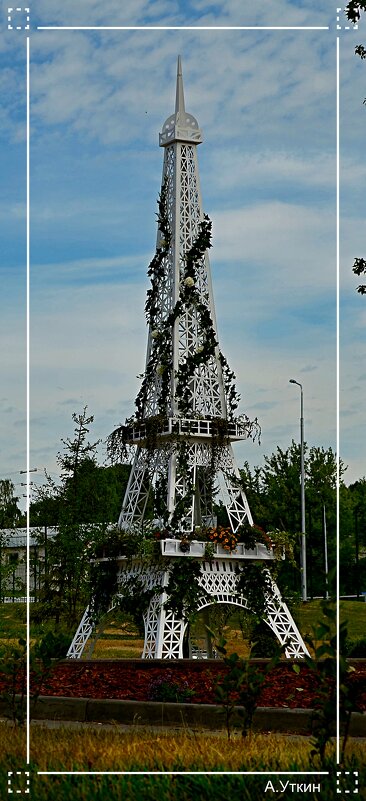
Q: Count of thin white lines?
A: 4